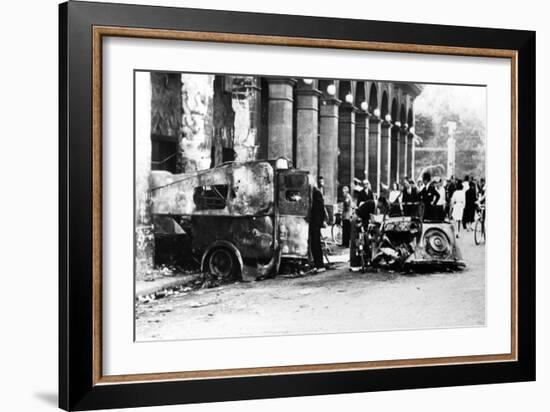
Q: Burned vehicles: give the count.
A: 2